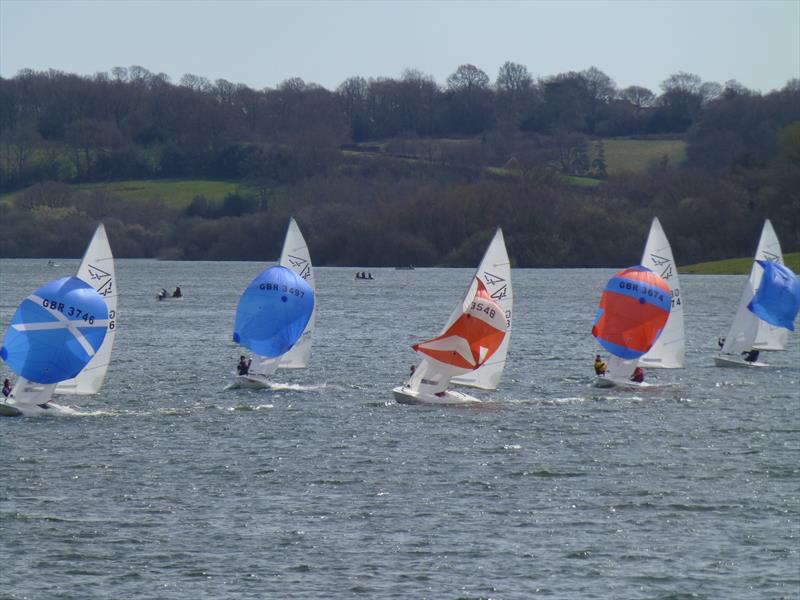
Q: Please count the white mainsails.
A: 5